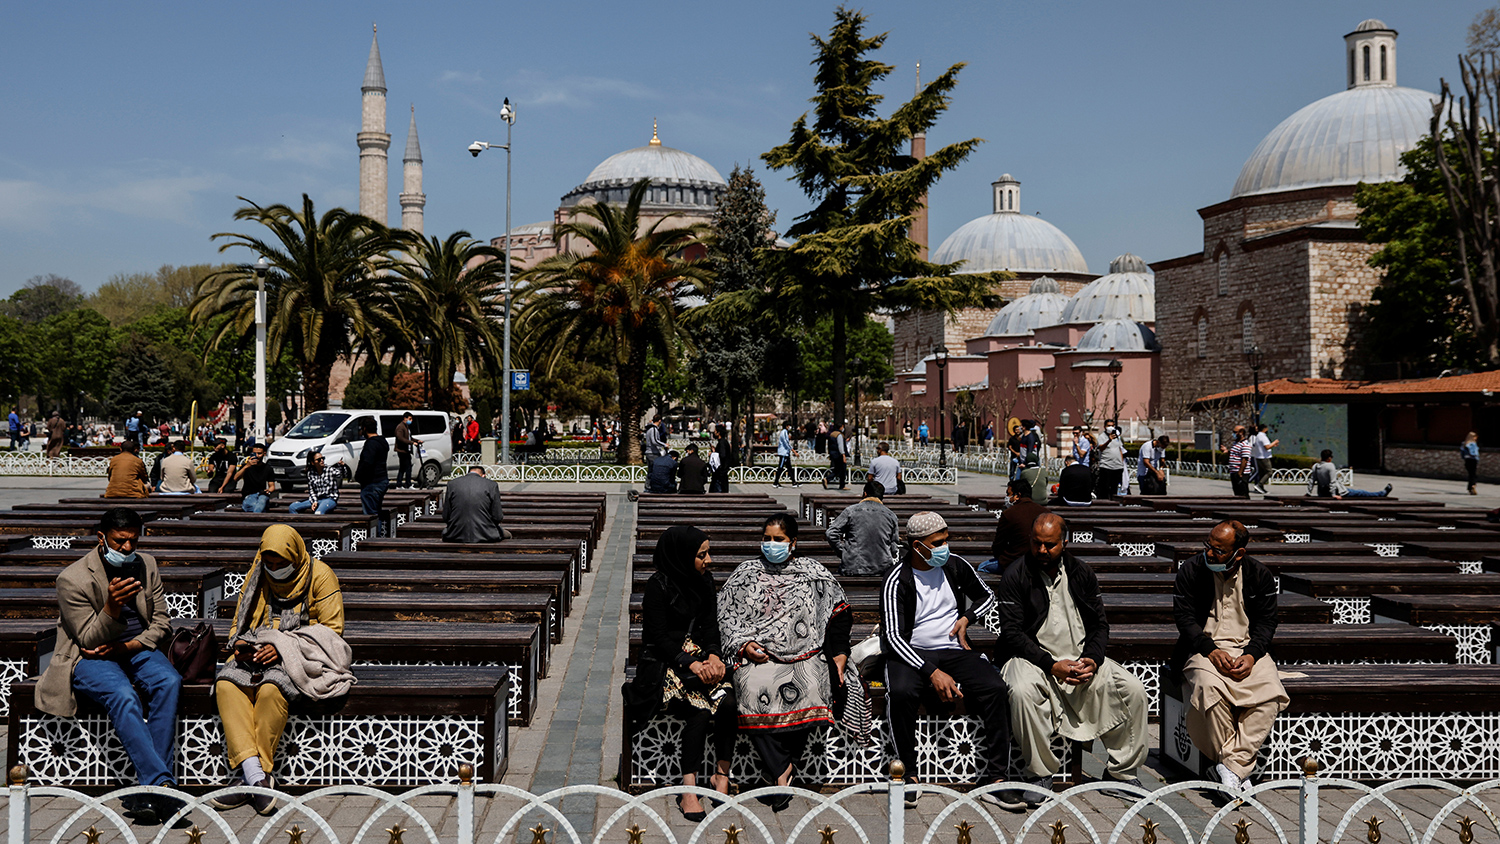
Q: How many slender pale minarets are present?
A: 2